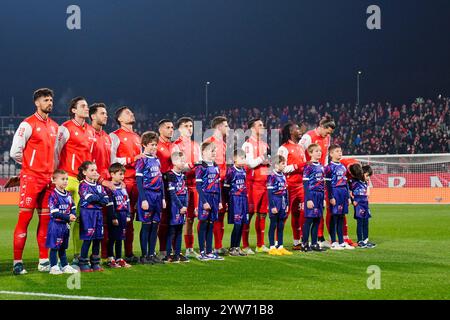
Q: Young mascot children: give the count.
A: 11